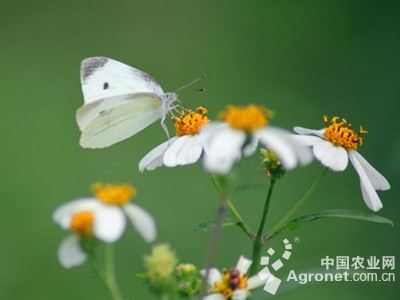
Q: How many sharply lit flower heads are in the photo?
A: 2